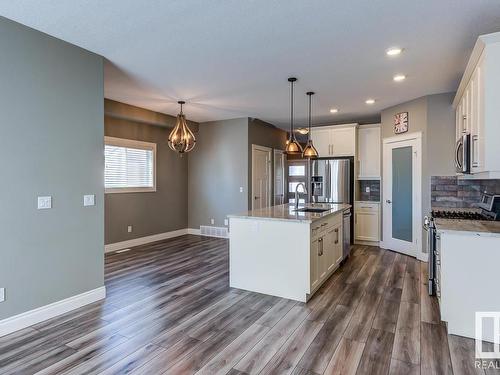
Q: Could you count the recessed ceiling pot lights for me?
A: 4